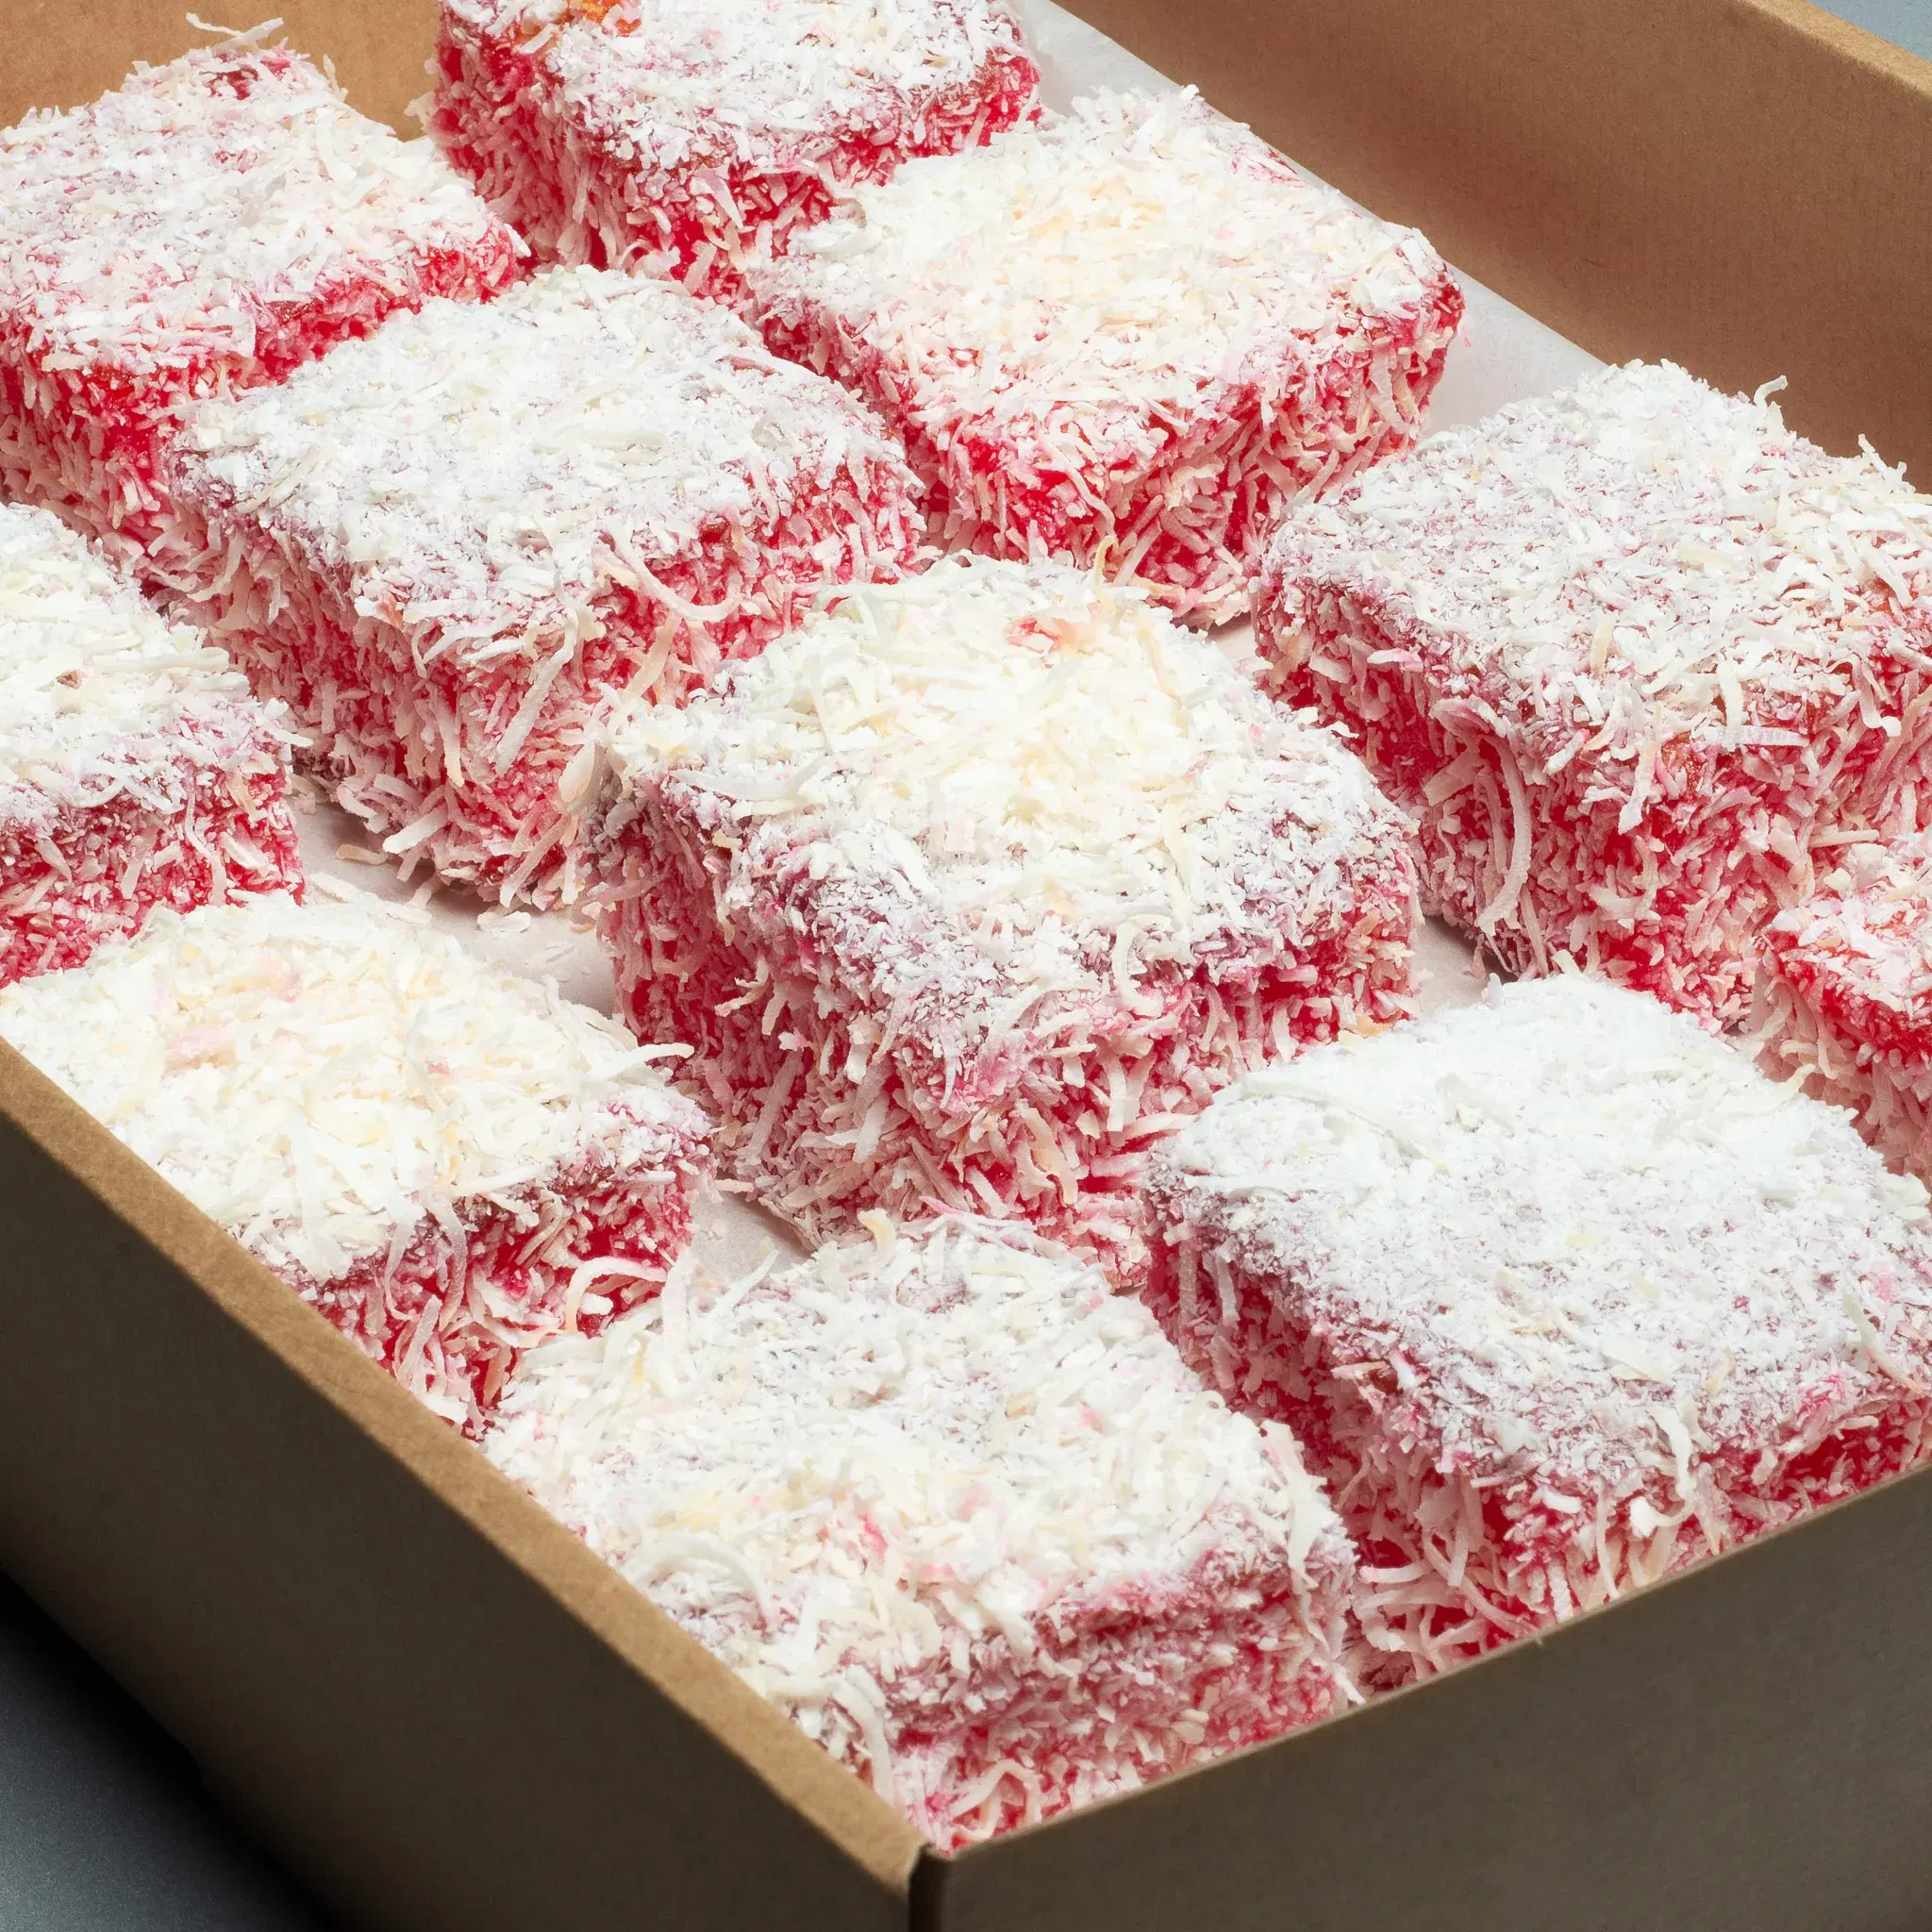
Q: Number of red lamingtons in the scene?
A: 11